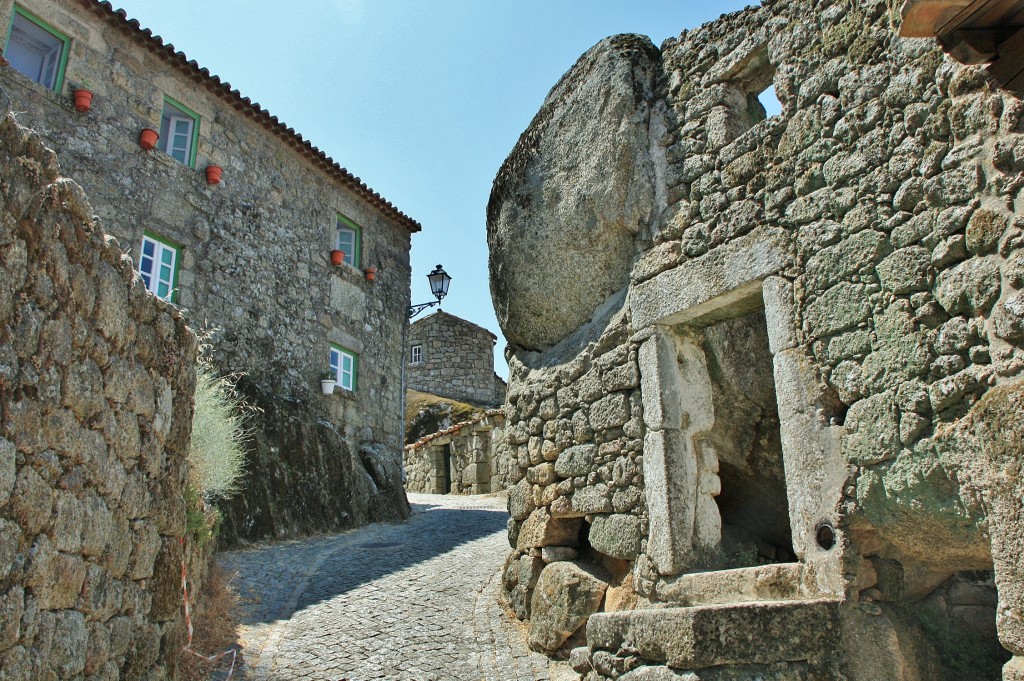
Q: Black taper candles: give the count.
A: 0